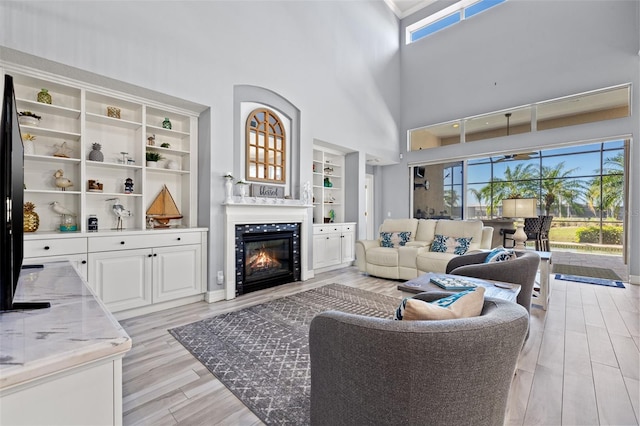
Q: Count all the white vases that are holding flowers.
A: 2